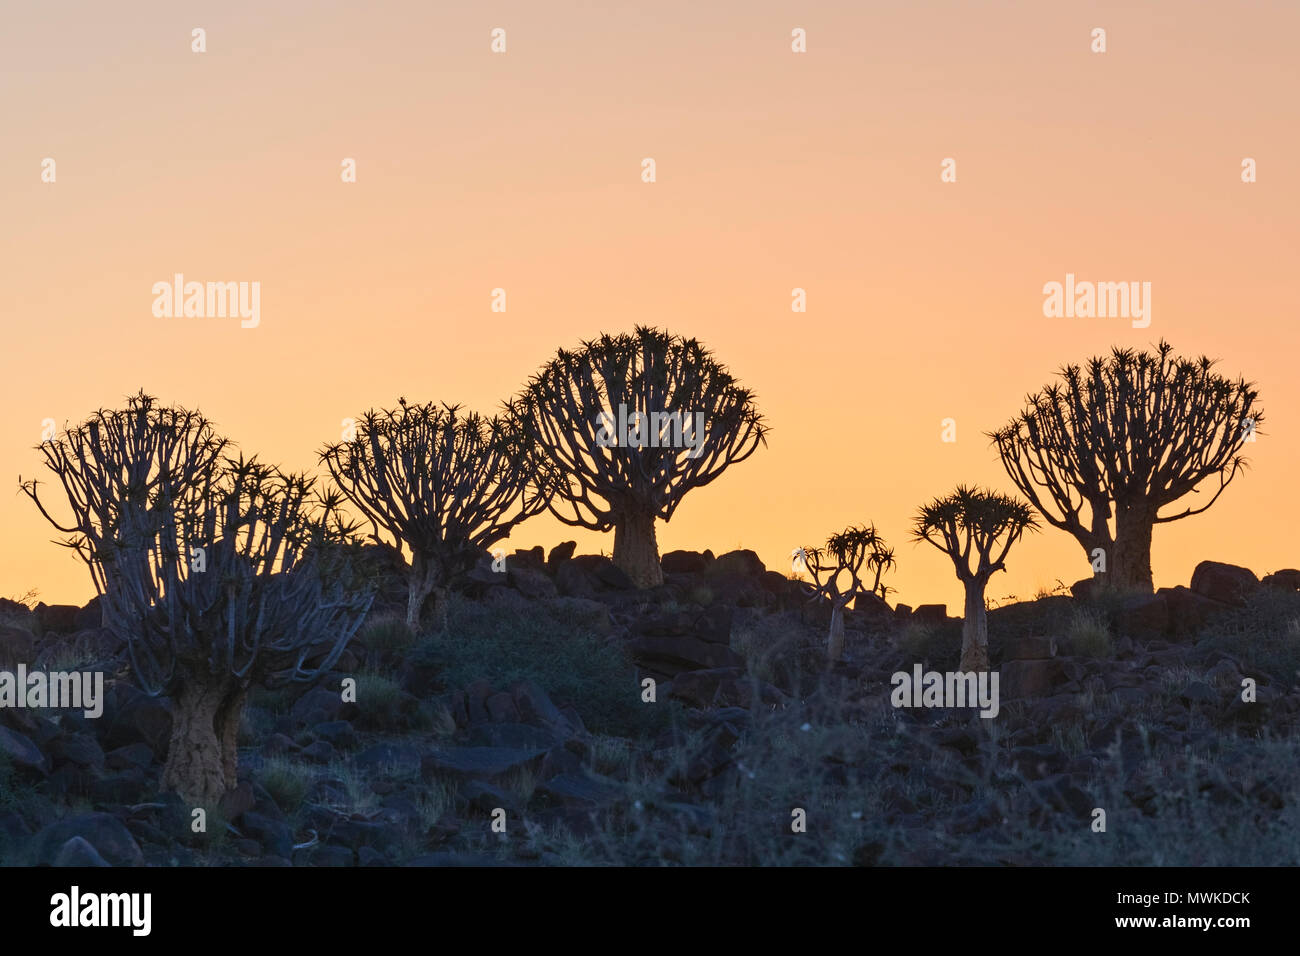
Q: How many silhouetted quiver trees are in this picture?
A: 7